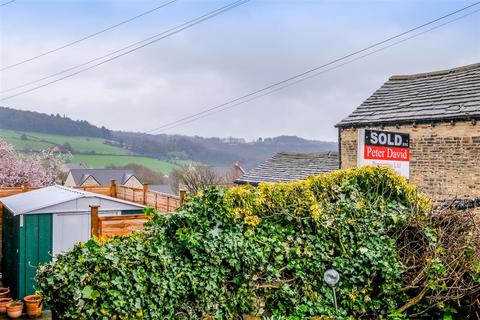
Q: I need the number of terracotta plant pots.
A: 4